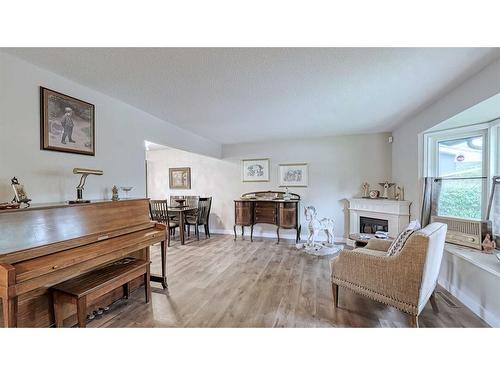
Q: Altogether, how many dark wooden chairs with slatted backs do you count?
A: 4